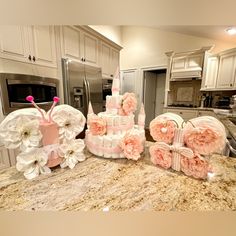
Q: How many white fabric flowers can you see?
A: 4